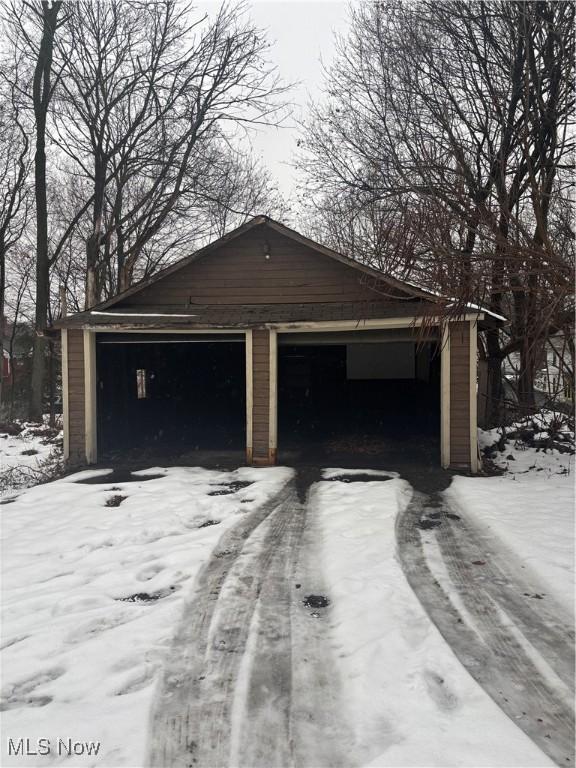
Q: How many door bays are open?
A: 2